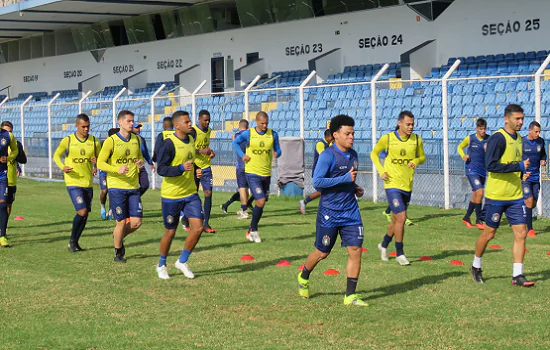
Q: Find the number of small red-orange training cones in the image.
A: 12